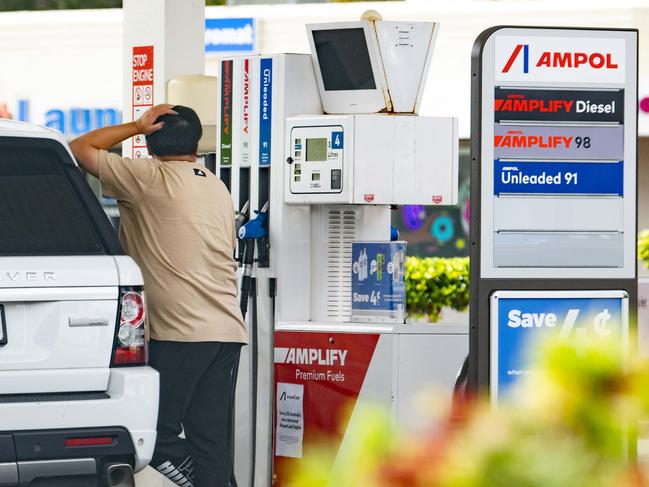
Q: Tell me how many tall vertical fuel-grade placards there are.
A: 3